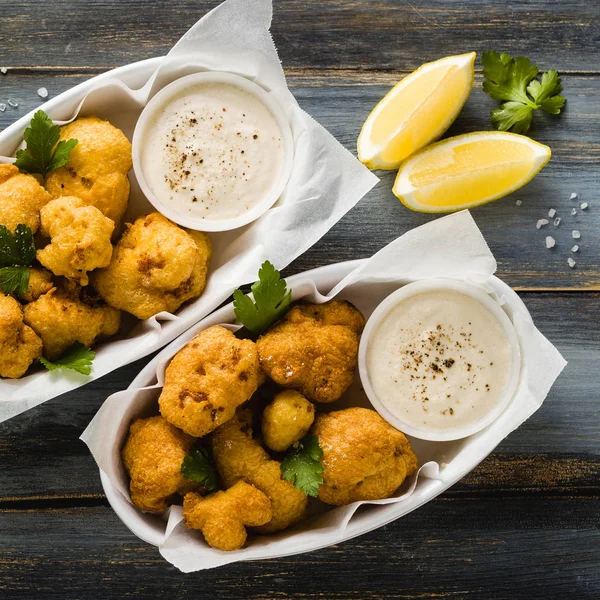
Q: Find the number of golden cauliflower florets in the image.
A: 14